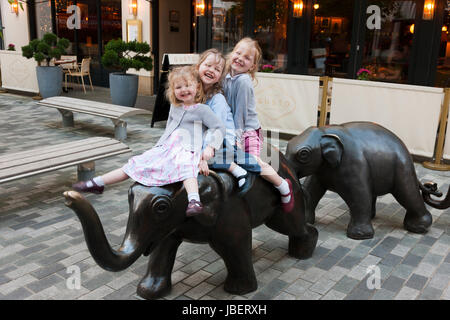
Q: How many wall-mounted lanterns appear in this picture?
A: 5